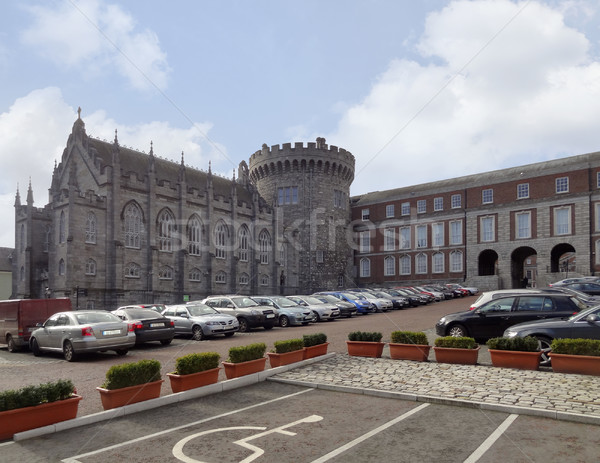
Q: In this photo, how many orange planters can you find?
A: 11